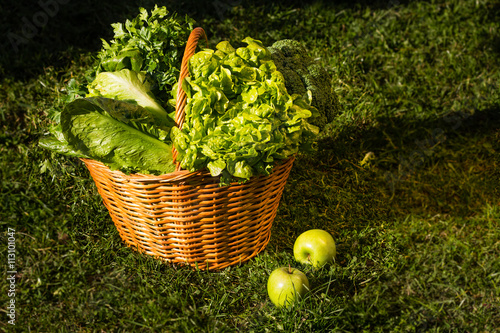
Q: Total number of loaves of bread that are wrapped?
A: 0